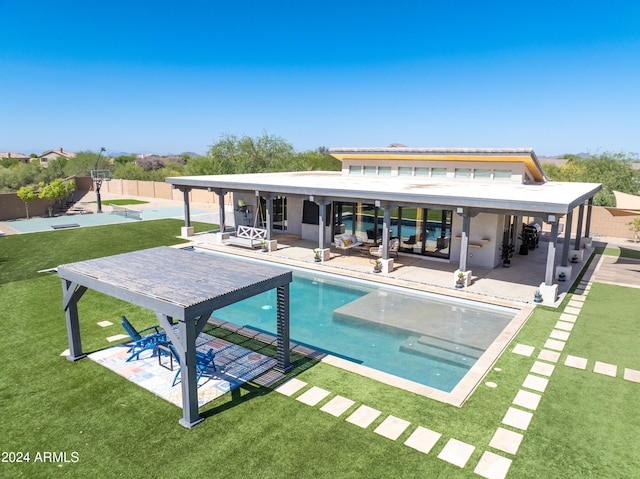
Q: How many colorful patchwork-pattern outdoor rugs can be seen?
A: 1